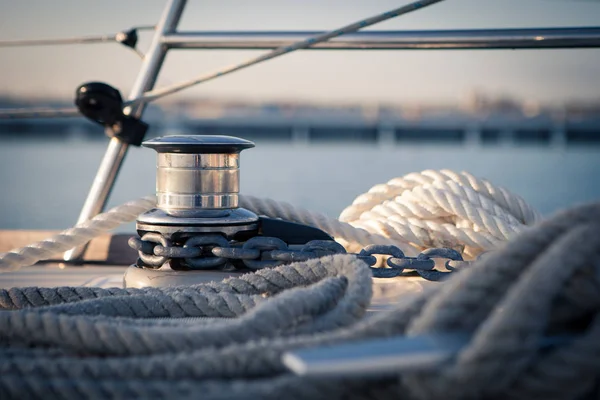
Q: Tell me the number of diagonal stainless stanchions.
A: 1